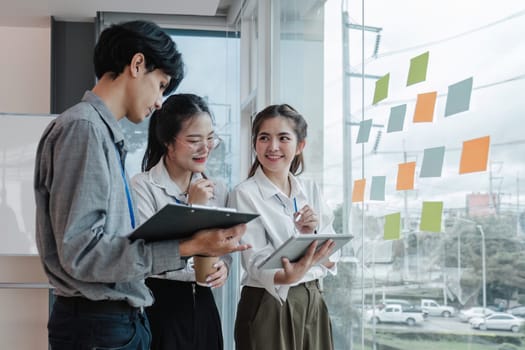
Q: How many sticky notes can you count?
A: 13